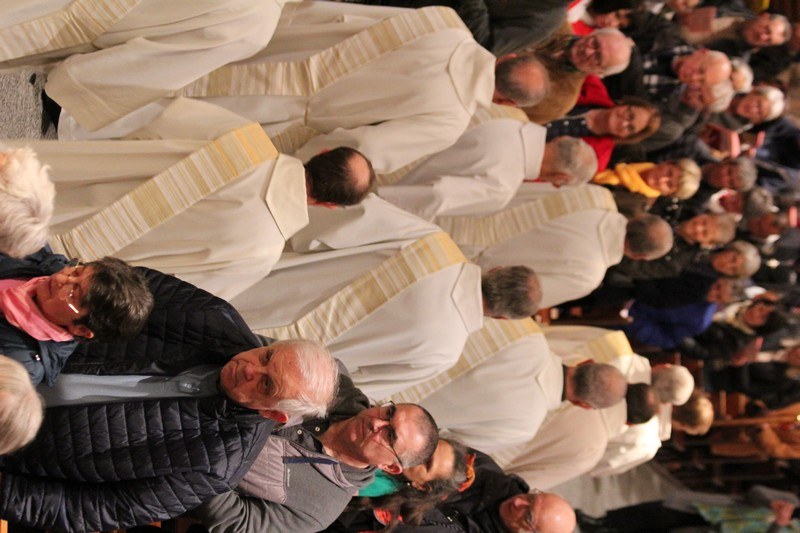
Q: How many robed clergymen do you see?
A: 10